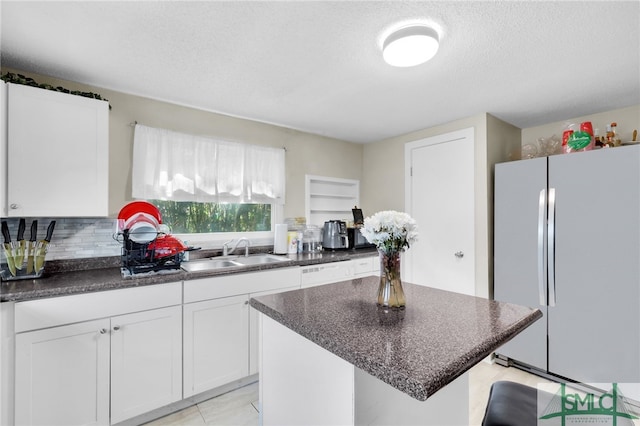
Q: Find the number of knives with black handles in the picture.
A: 4